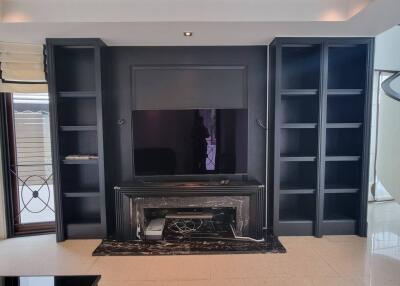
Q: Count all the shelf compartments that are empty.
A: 14